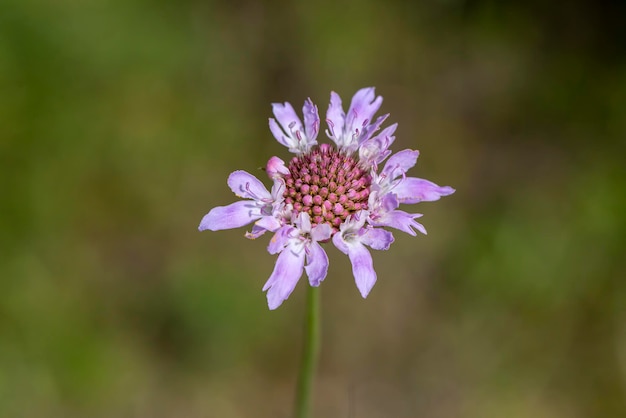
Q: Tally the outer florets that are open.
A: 8